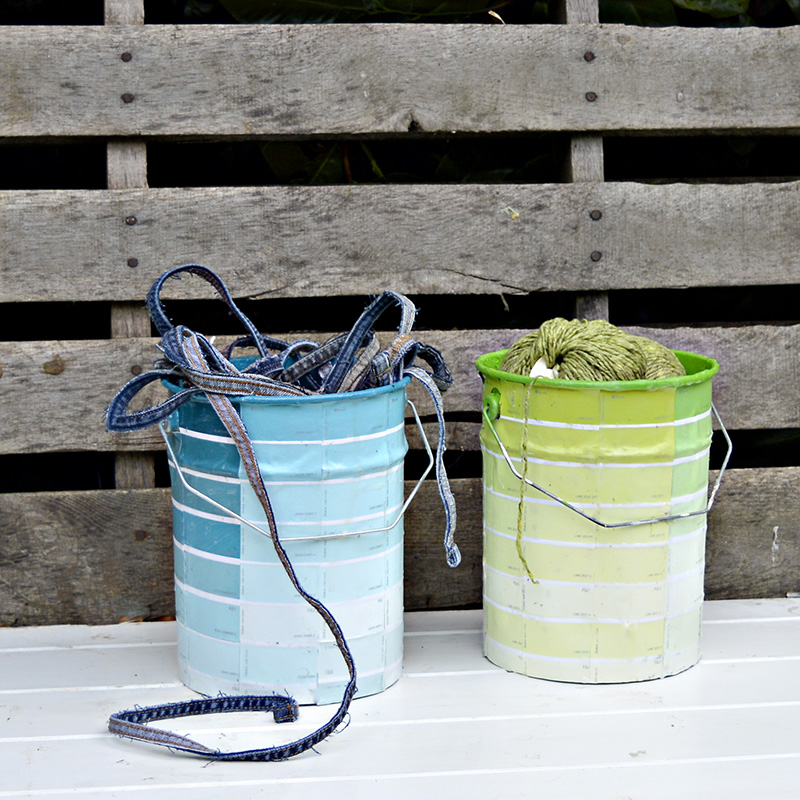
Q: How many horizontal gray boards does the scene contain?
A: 4